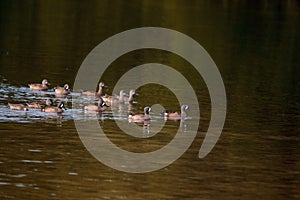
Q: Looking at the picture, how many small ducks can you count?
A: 11